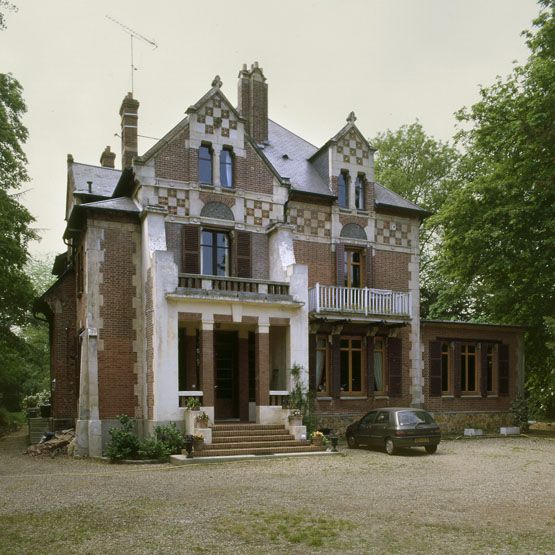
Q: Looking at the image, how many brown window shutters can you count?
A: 12